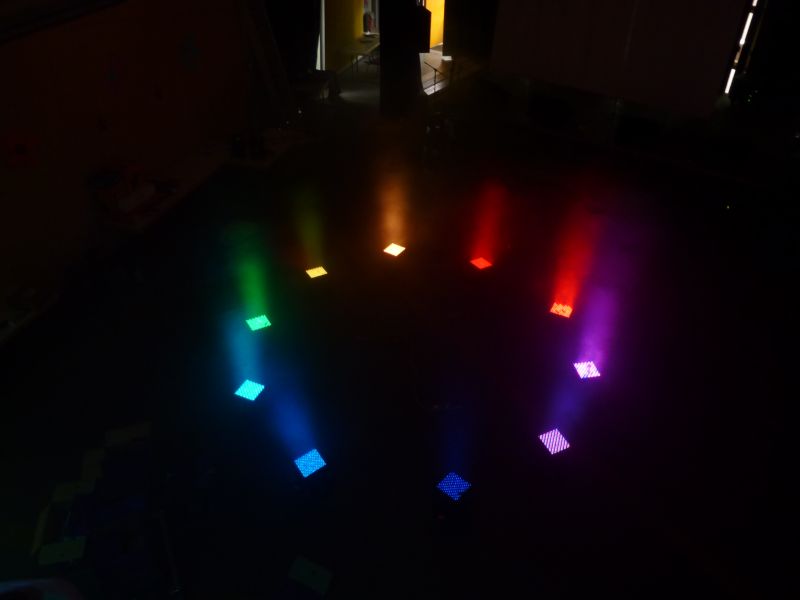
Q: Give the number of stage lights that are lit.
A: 10